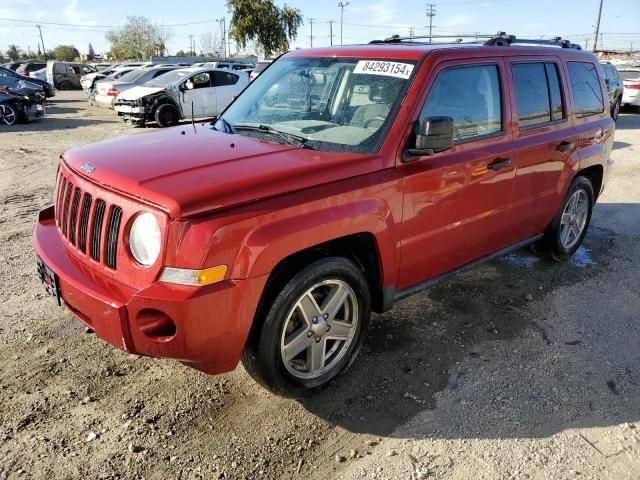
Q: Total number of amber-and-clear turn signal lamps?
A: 1